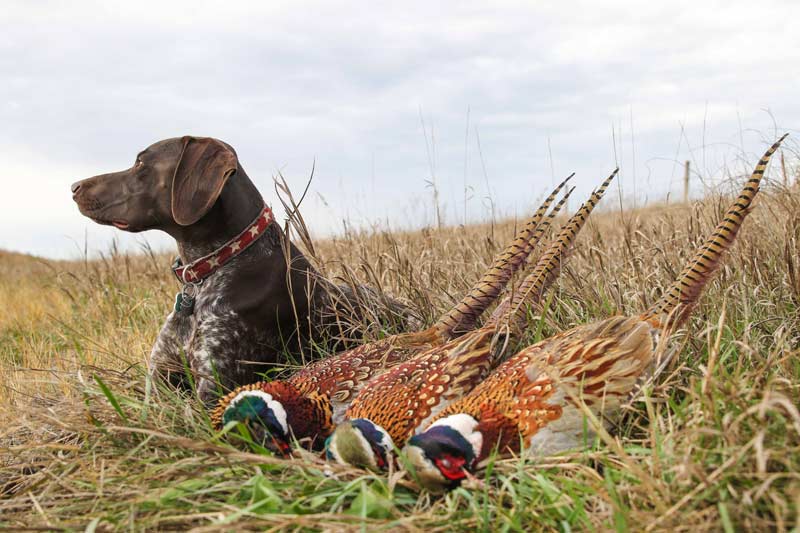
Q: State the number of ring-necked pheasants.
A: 3